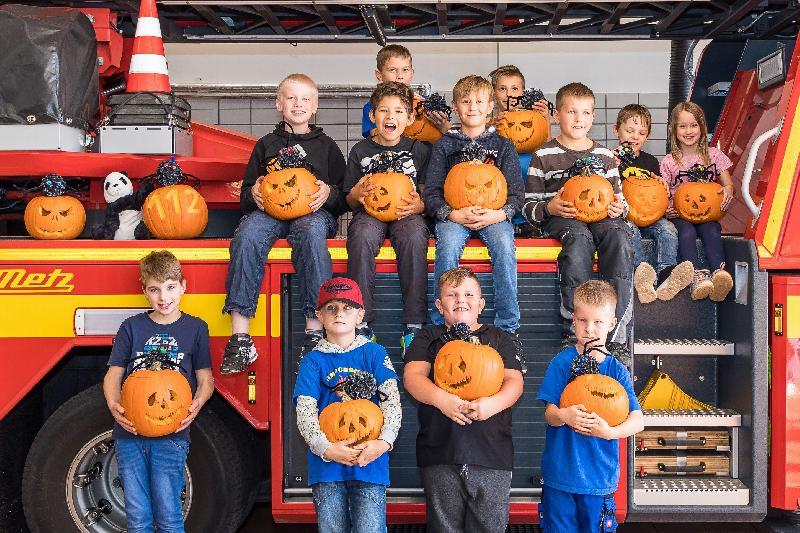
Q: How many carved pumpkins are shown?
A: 14